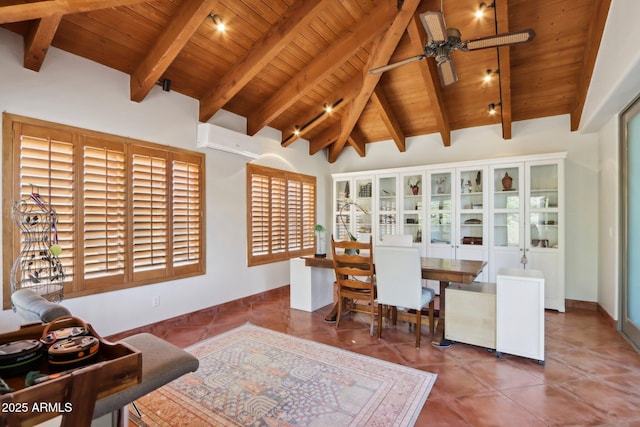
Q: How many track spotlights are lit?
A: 6